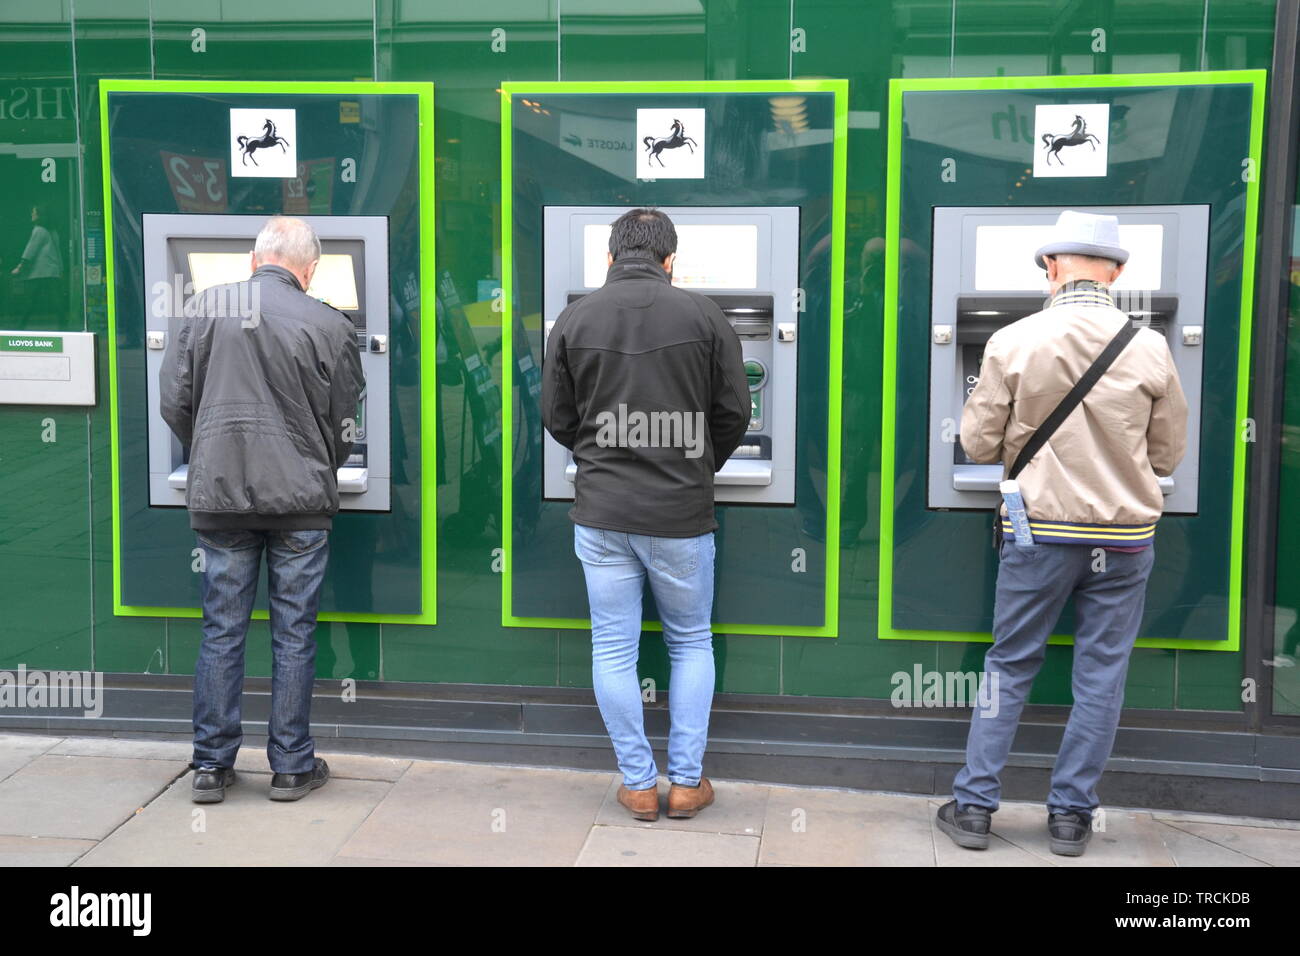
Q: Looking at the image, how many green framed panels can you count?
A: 3